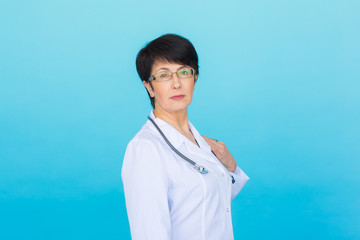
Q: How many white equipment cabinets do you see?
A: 0